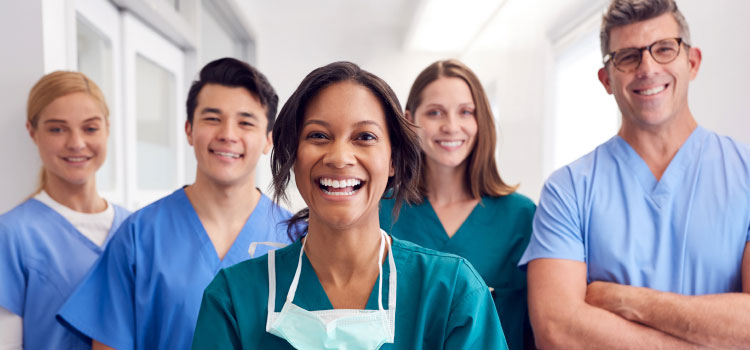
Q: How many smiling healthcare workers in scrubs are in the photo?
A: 5